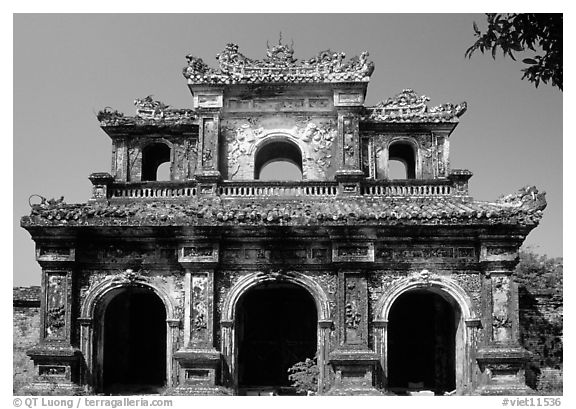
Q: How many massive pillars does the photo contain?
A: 4